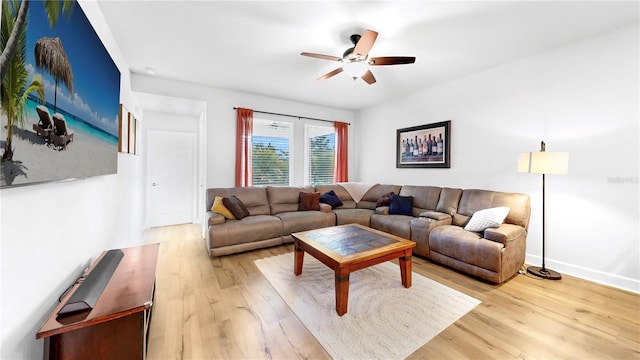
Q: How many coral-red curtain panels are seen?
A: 2